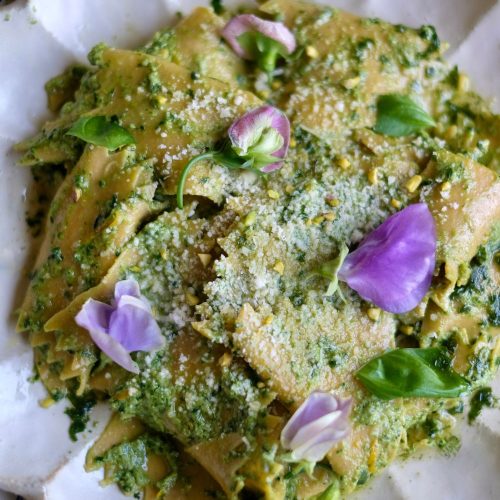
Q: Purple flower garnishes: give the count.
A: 5